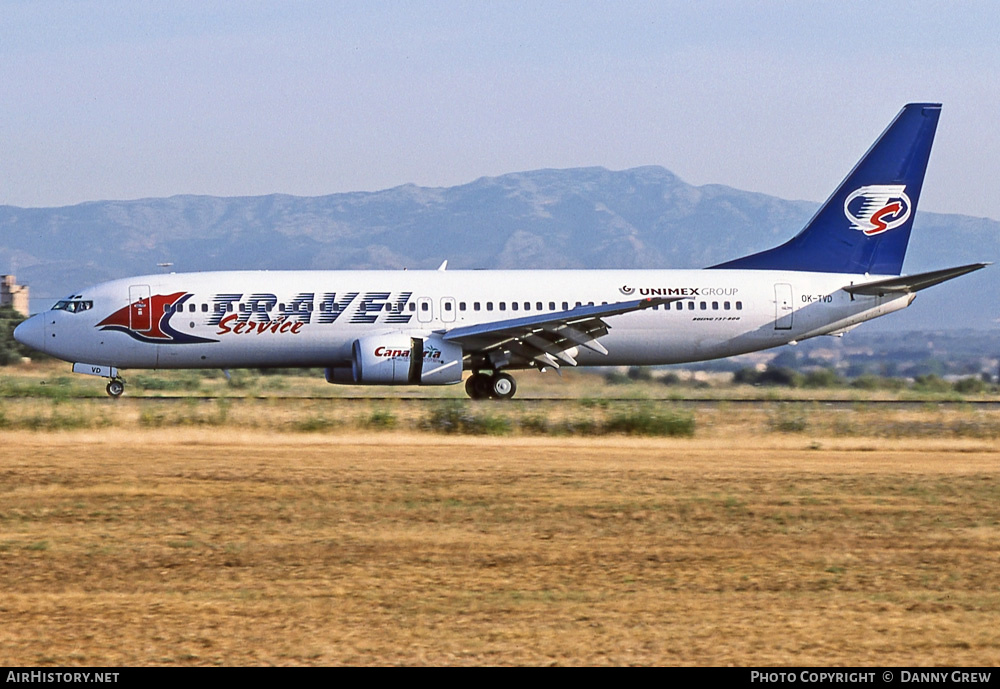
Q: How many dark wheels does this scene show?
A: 3